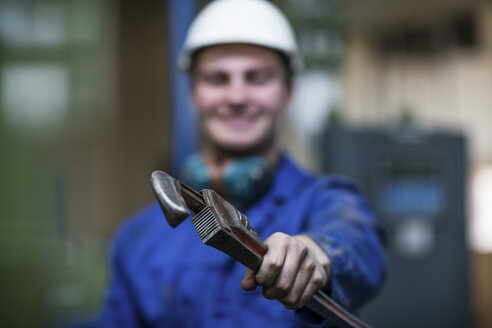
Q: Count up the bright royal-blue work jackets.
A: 1